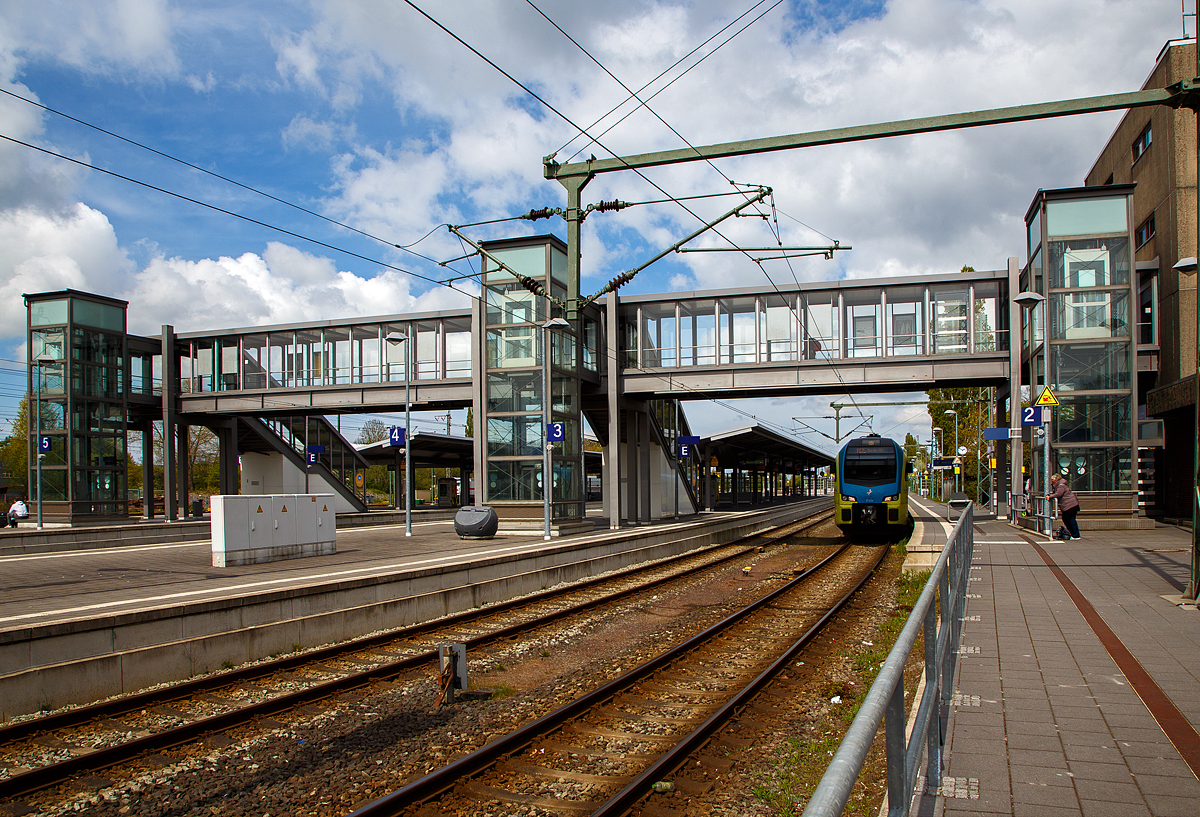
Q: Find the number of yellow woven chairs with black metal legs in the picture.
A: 0